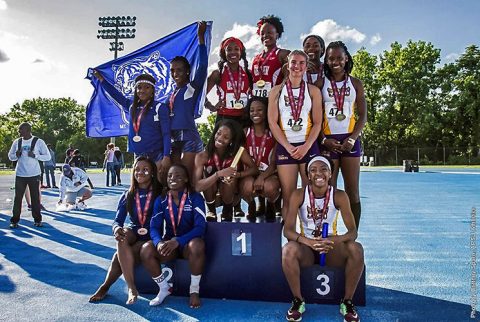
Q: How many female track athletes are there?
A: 12